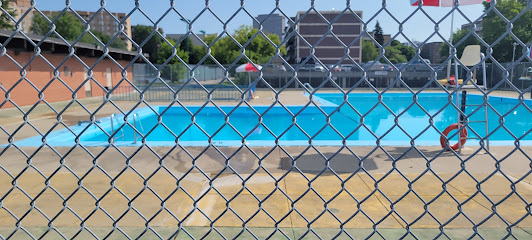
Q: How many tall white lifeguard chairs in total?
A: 1